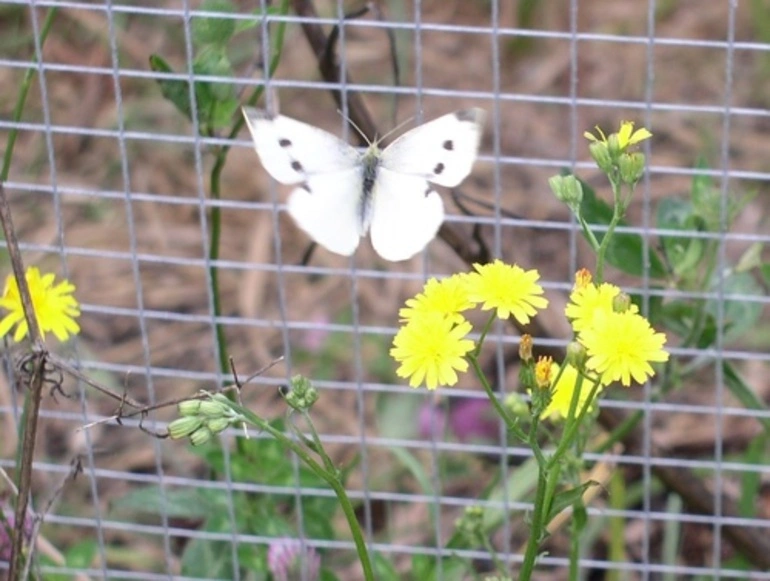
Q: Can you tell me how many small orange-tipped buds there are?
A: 3